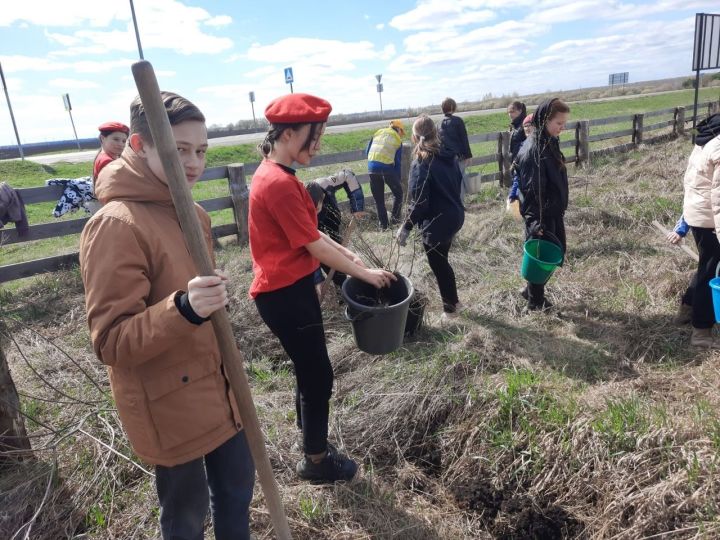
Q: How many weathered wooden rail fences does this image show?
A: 1